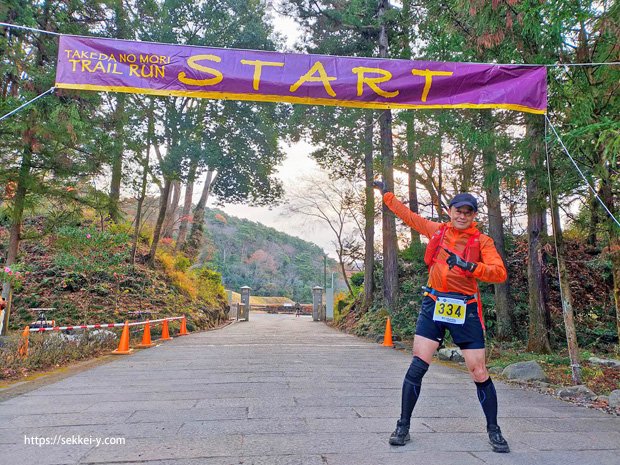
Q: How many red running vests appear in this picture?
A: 1